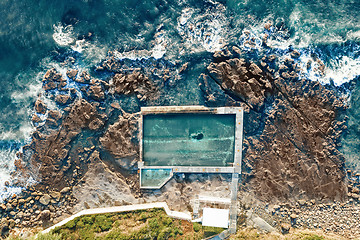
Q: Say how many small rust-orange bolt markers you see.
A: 7